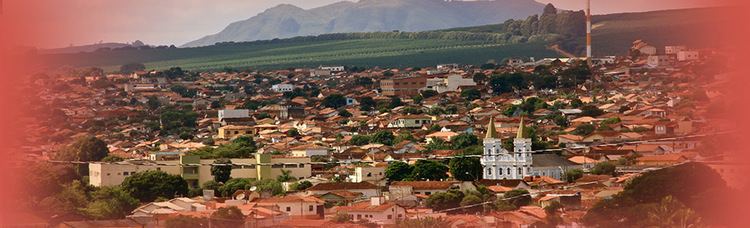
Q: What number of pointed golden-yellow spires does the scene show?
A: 2